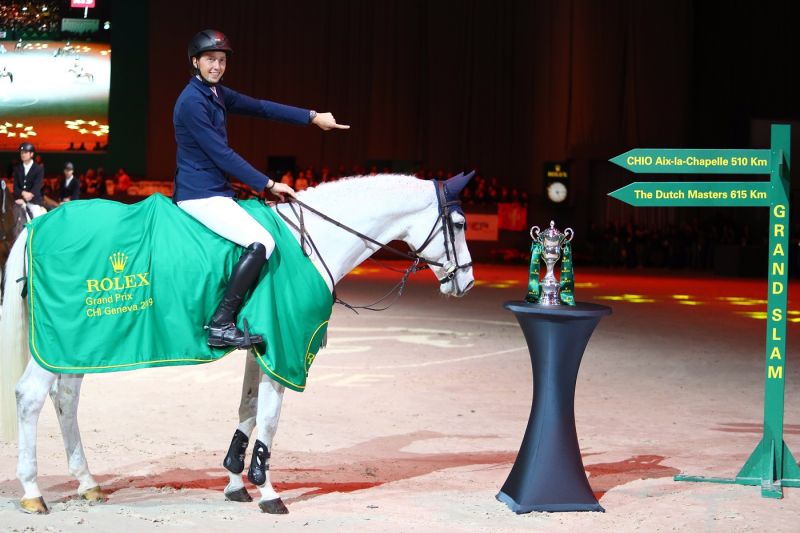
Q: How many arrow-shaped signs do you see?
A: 2